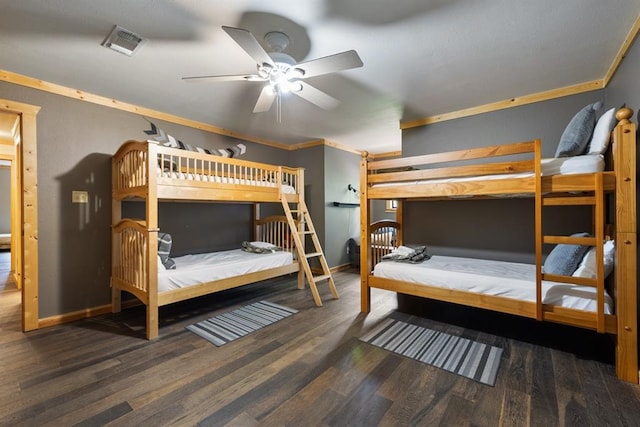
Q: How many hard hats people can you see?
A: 0